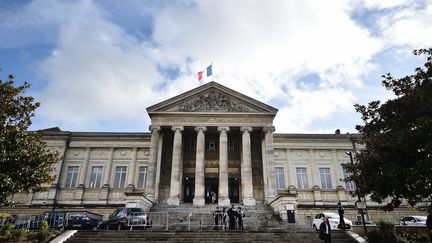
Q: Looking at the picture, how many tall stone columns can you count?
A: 6